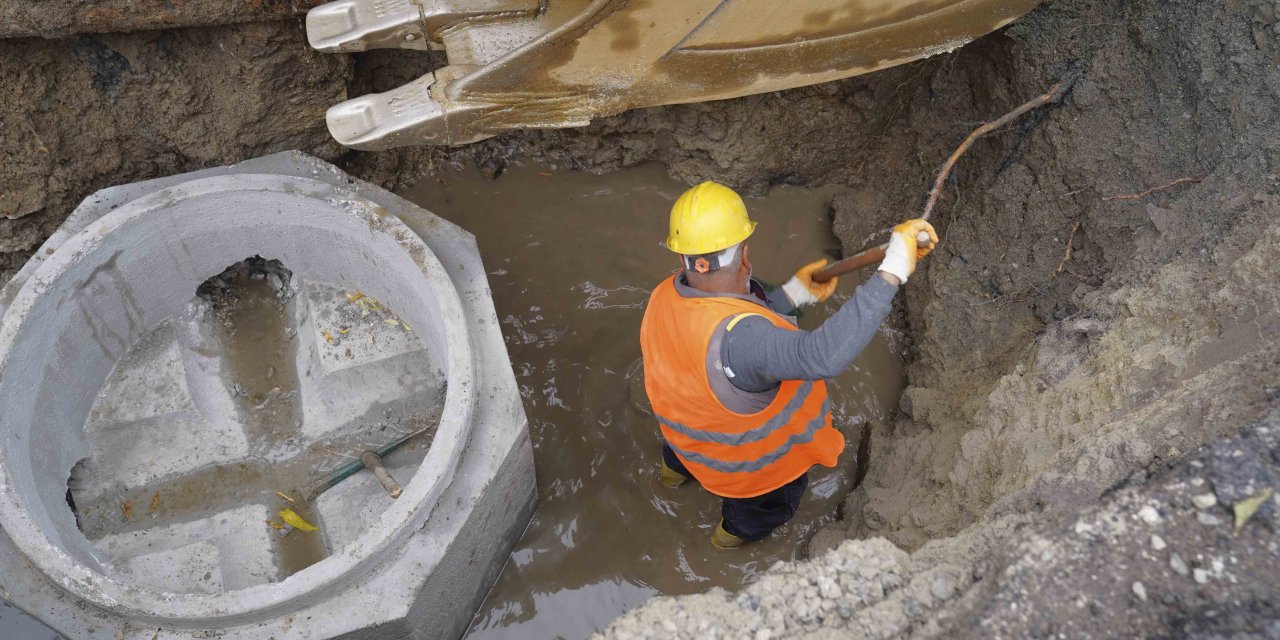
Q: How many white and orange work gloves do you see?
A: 2